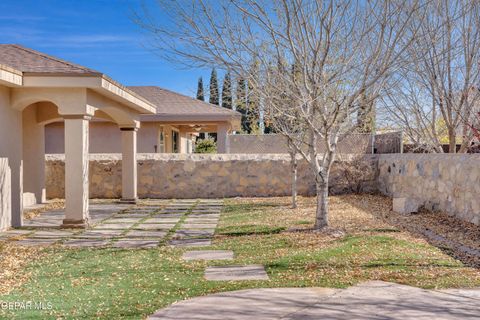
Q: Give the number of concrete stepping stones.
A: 2